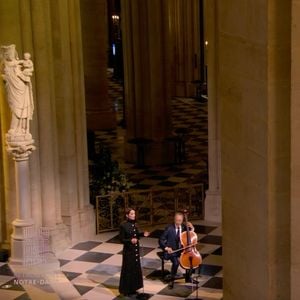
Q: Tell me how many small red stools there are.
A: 0